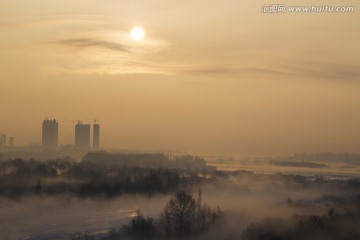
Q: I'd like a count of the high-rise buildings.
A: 3